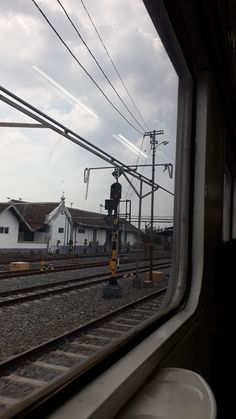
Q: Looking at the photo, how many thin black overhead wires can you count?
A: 3